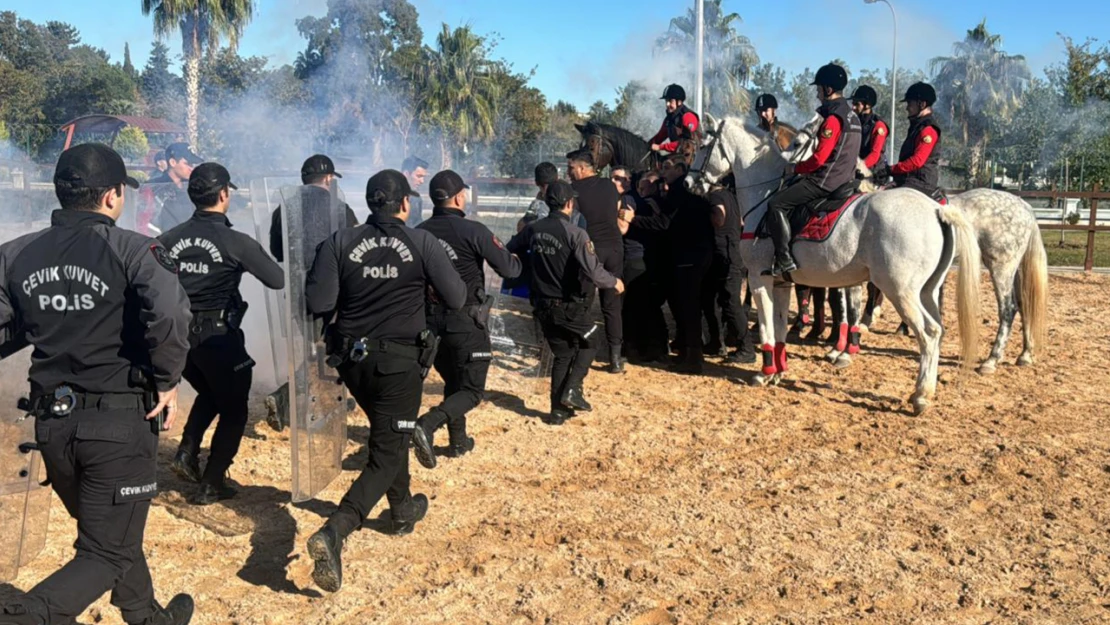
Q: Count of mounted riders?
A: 5